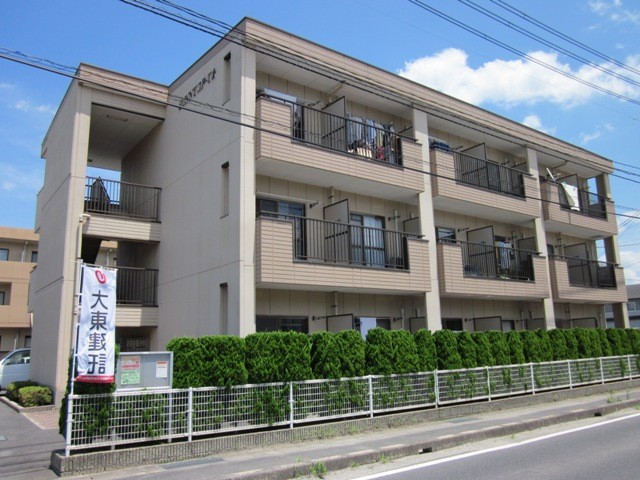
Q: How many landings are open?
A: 2